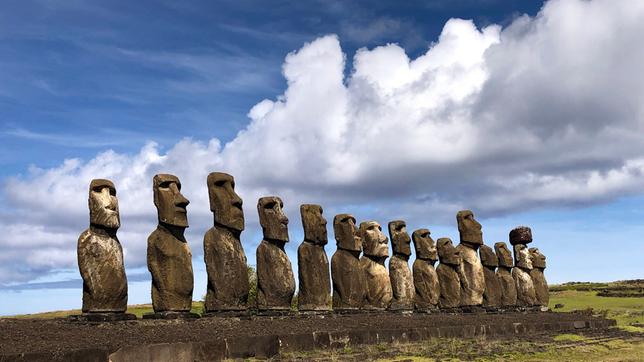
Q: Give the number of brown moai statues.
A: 15